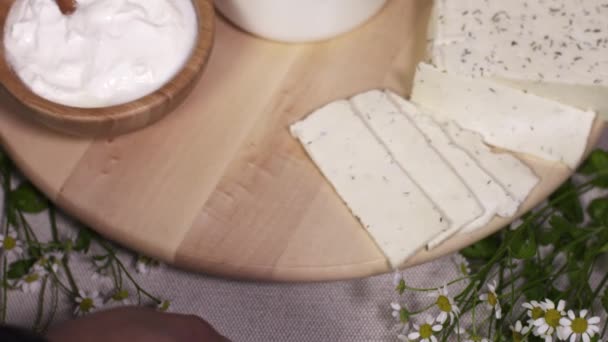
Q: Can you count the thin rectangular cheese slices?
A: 5